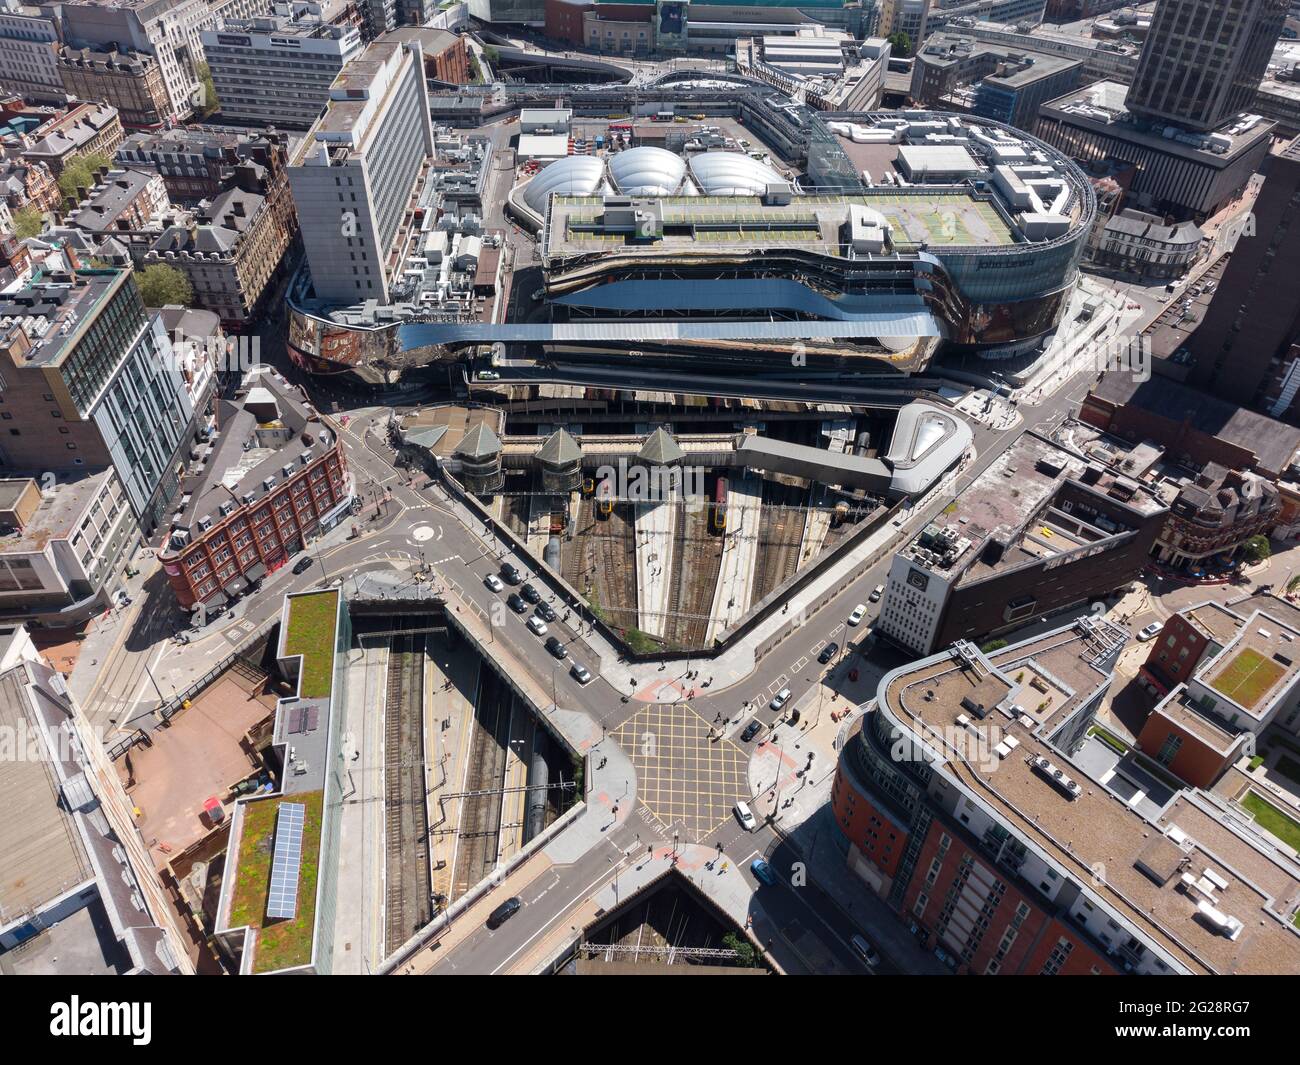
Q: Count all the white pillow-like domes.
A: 3